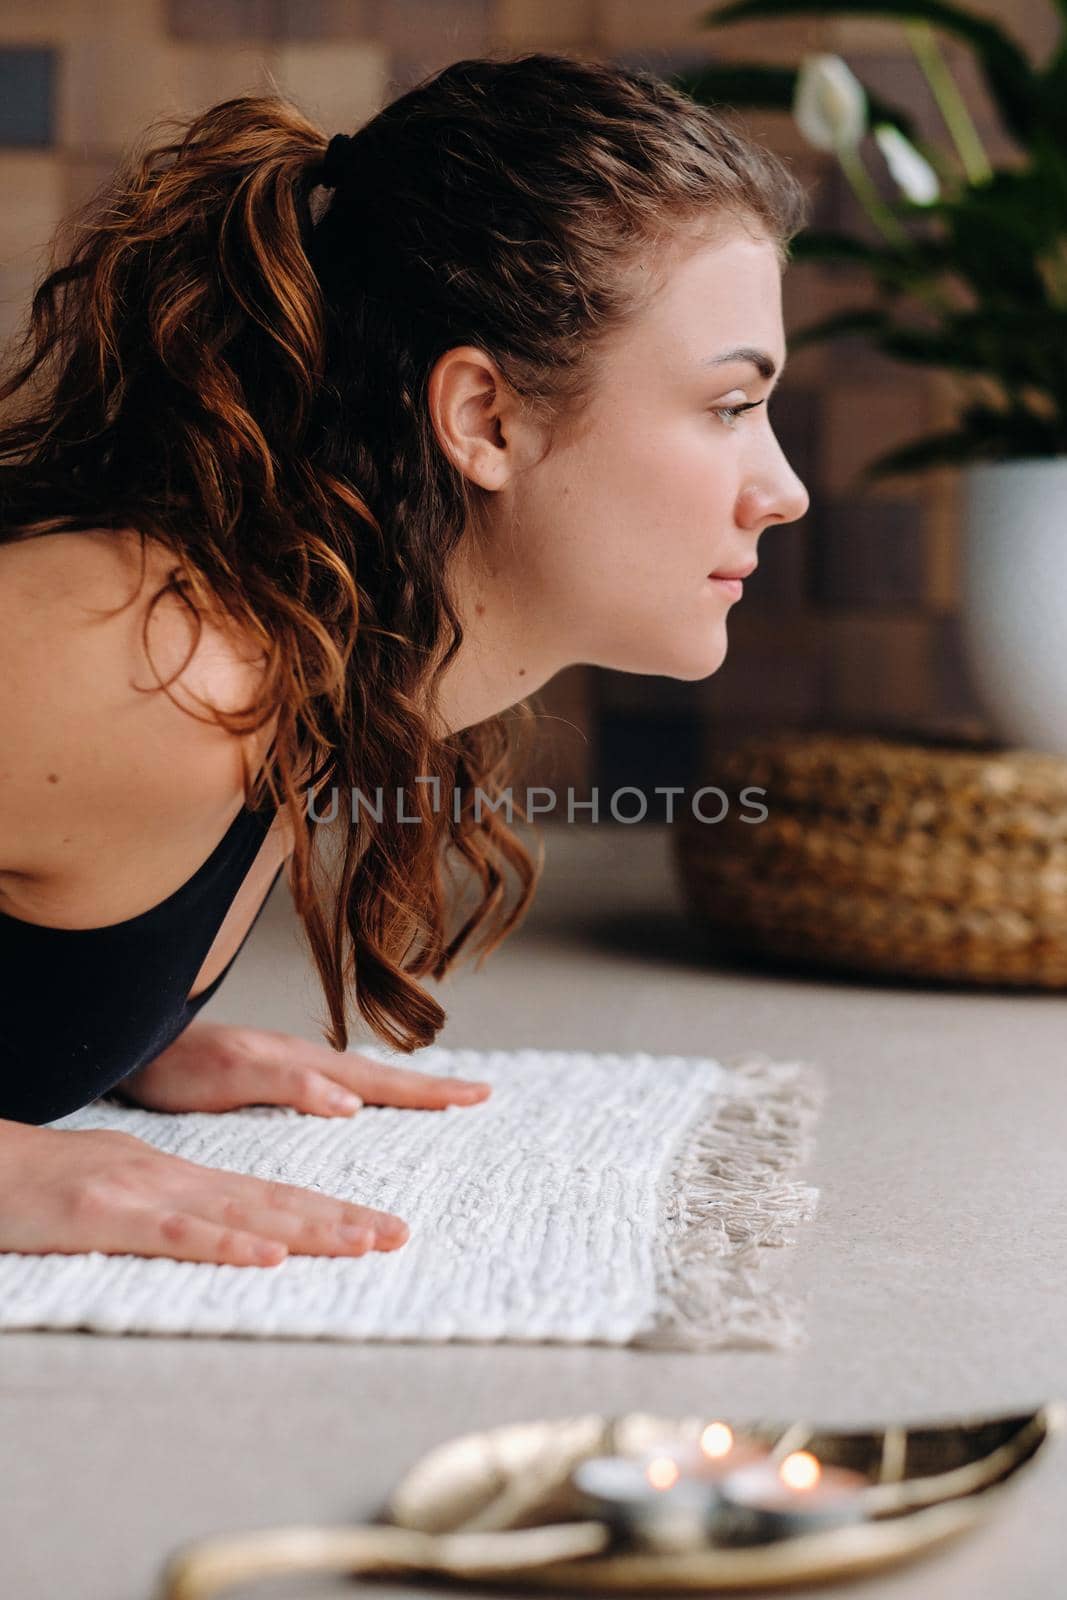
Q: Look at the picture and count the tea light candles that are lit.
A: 3